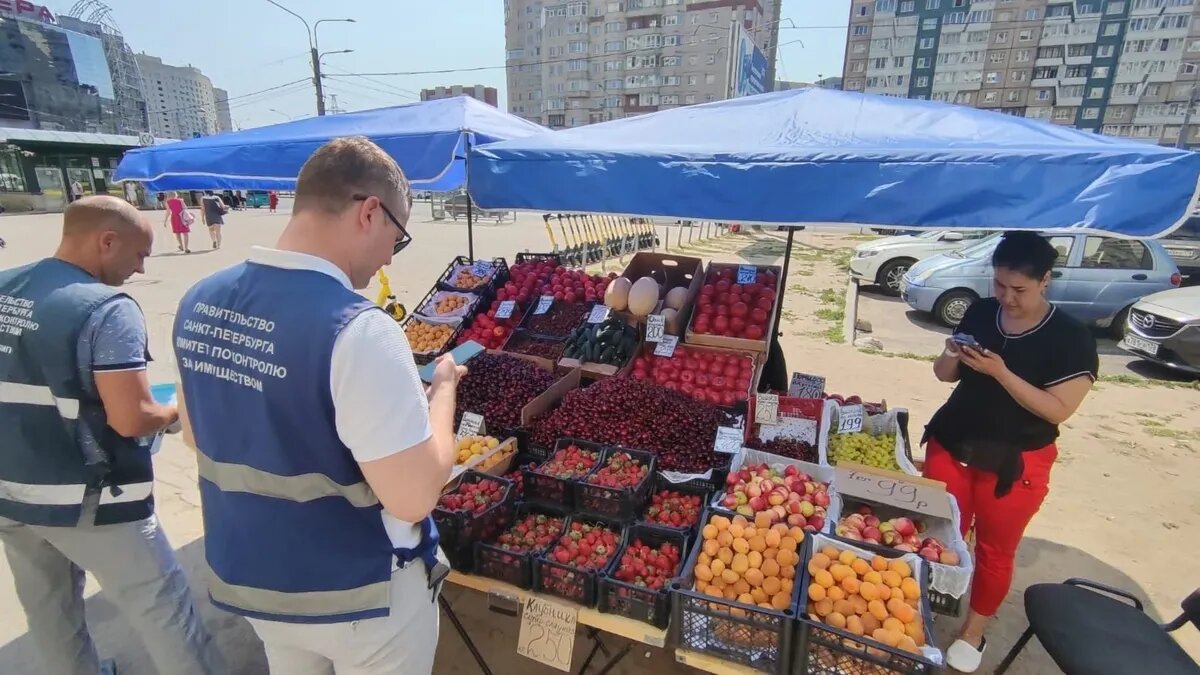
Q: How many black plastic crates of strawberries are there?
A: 7